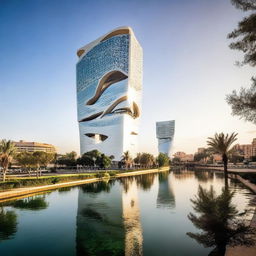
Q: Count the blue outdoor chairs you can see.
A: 0